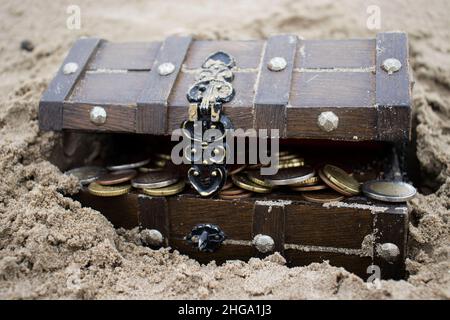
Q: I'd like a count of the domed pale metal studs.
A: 9